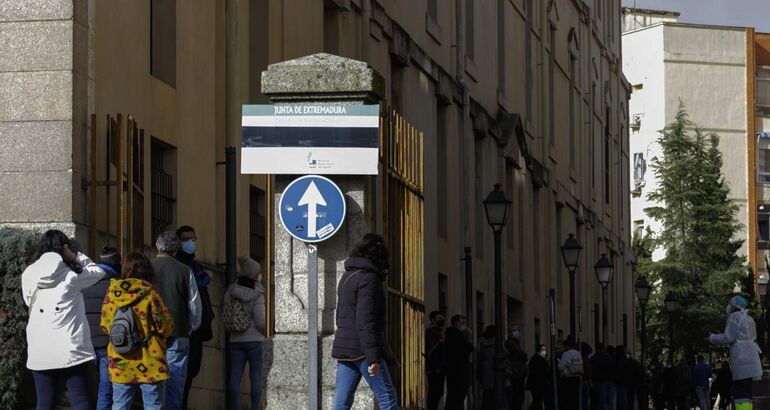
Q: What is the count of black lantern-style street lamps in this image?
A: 5